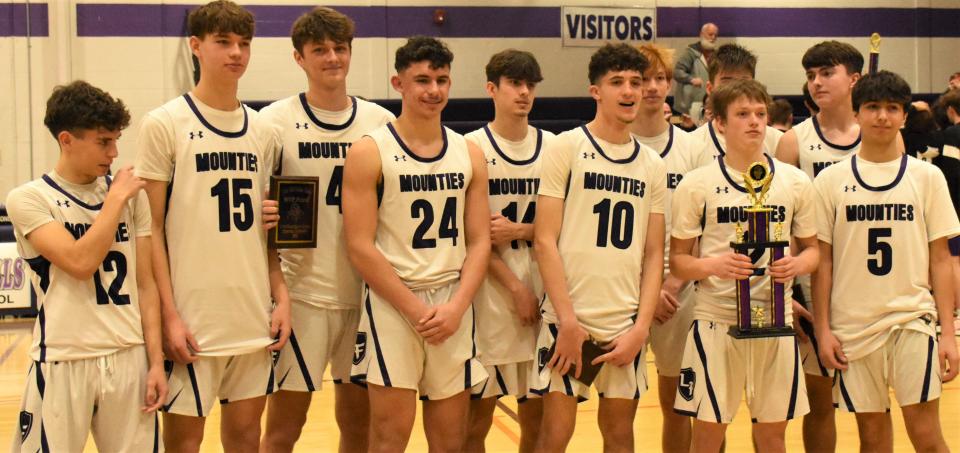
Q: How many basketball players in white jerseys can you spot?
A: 11